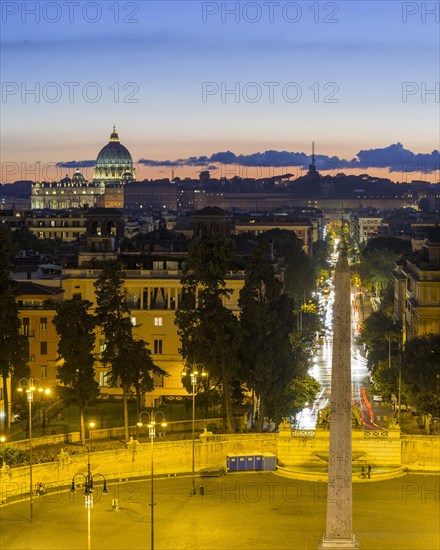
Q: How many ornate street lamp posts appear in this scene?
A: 4